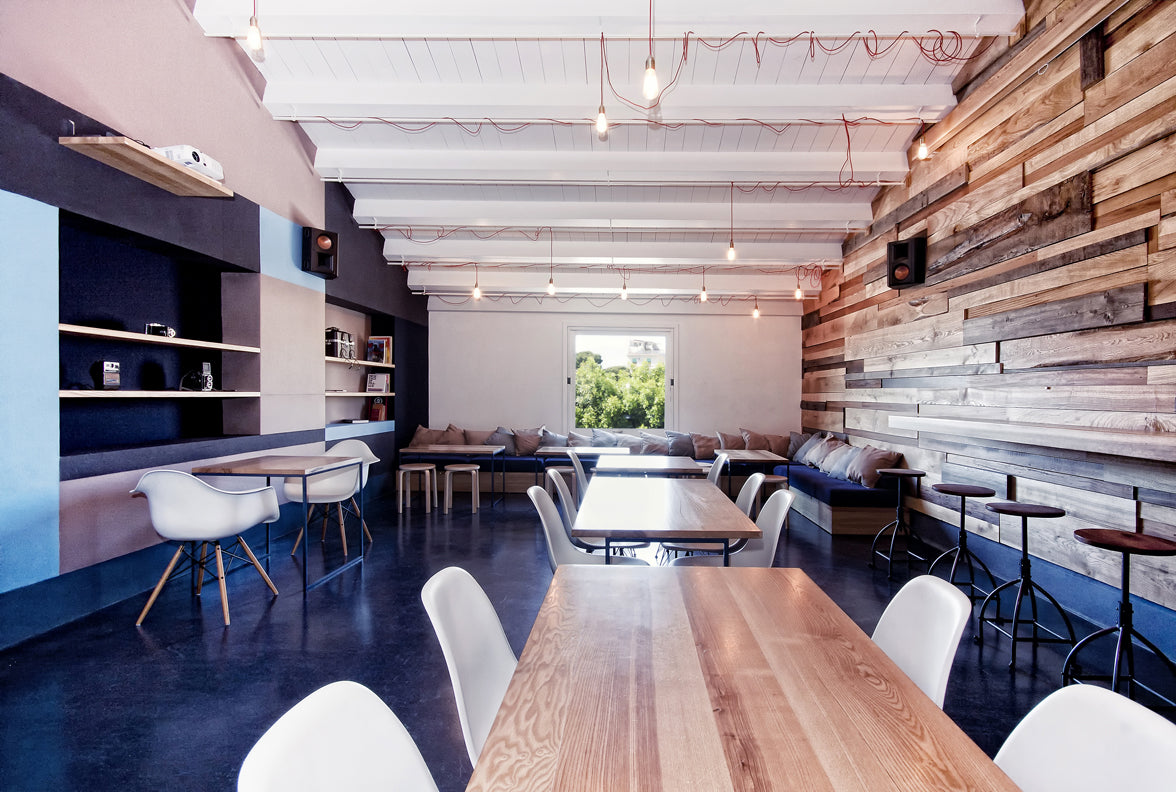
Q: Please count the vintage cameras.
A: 3